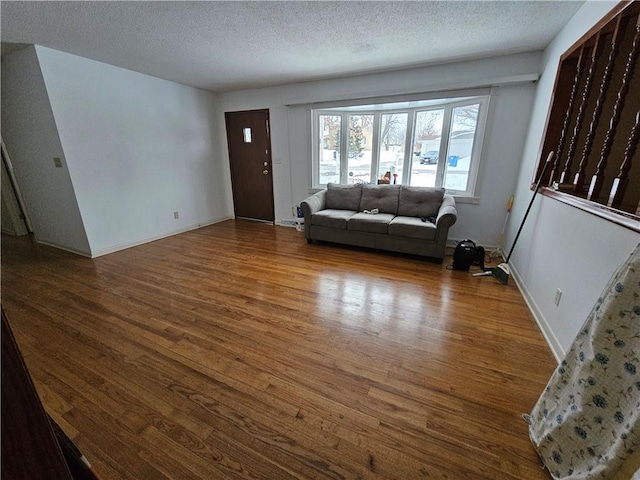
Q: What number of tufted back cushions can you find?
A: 3